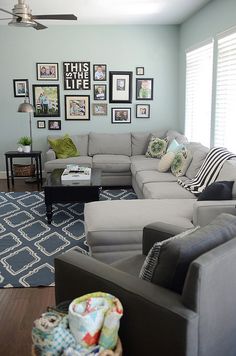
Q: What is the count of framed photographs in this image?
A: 14